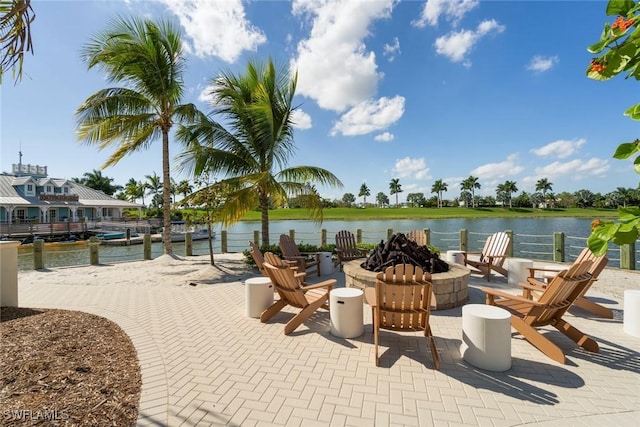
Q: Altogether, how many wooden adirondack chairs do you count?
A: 9